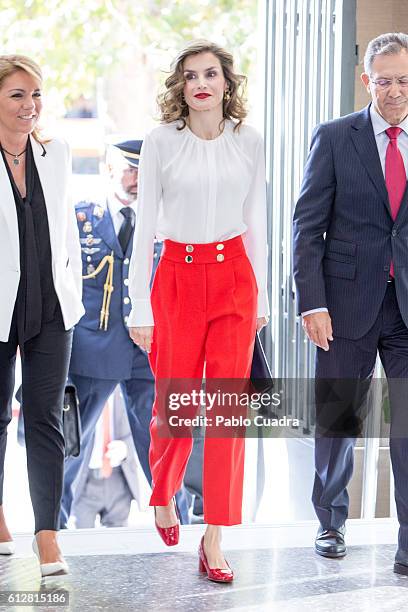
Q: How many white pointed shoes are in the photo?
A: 2